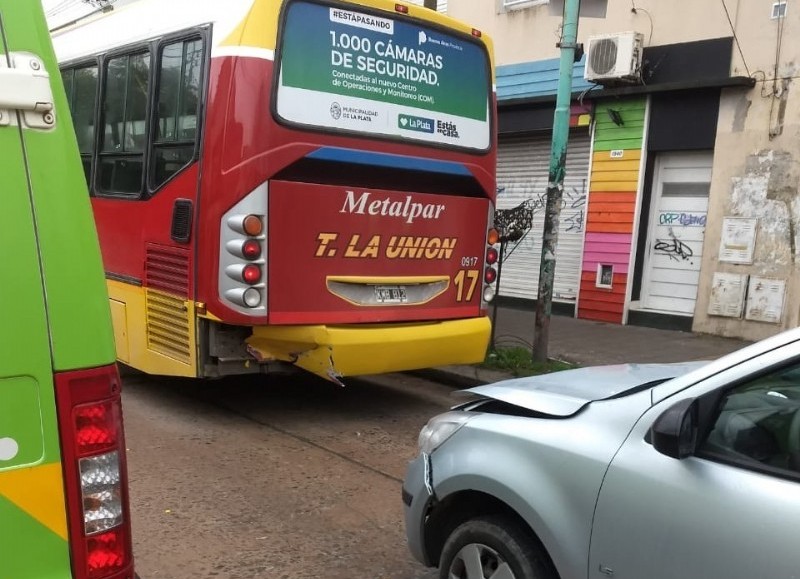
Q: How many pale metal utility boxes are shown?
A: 3